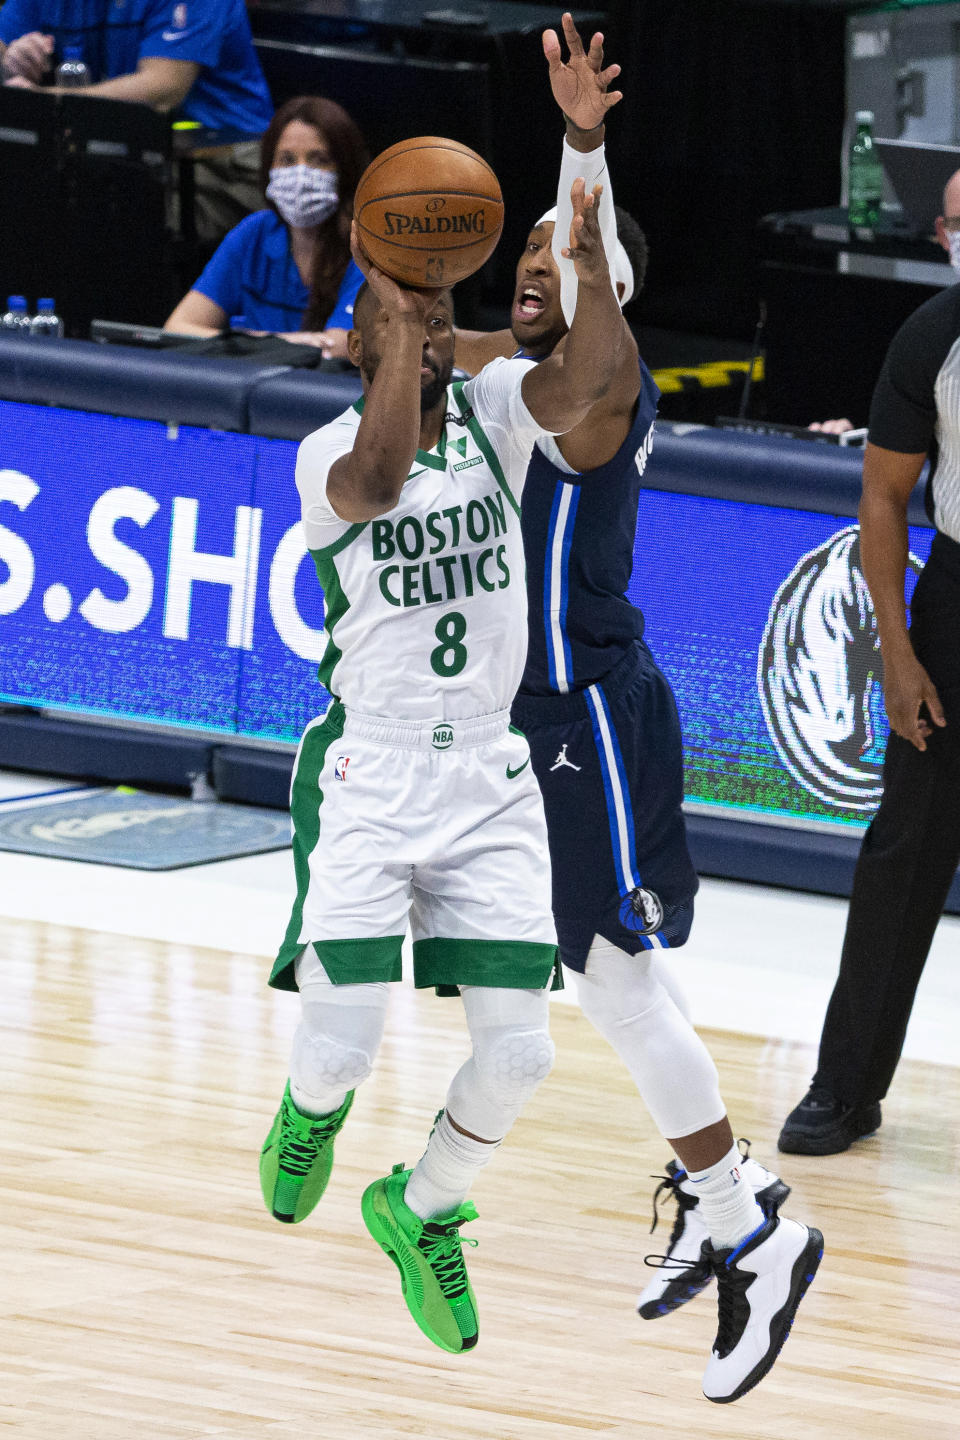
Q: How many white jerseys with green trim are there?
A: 1